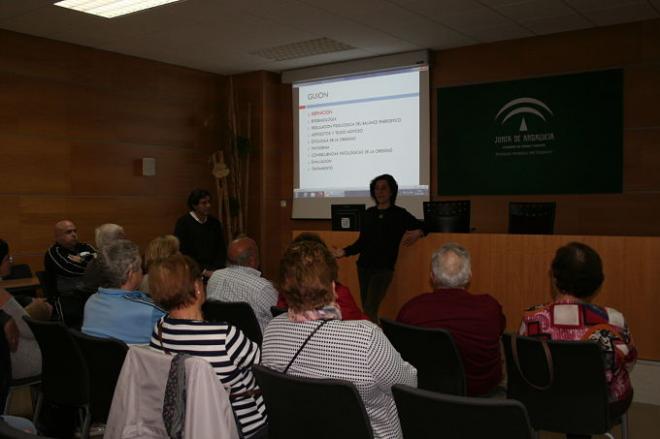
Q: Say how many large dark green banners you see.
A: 1